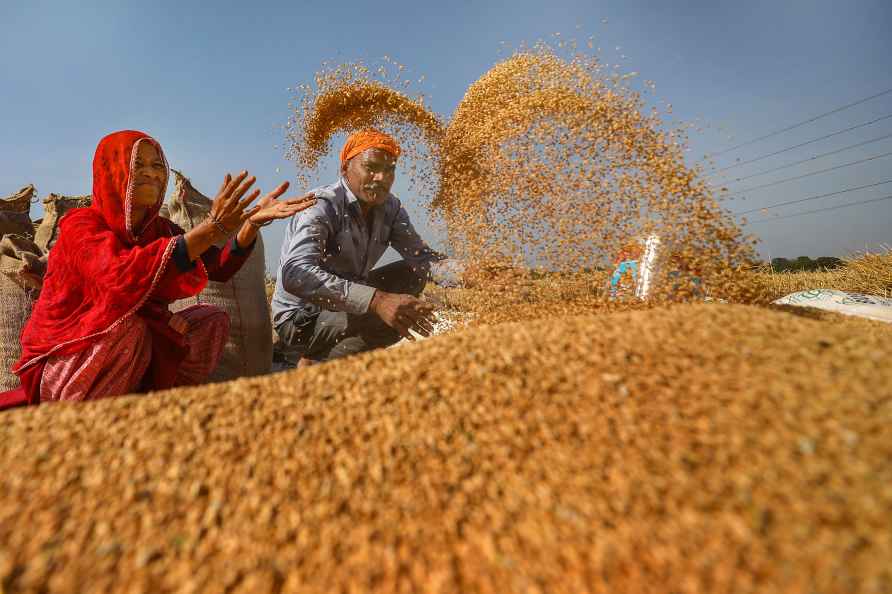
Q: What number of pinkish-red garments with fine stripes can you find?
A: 1